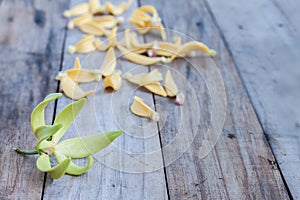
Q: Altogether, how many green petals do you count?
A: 6